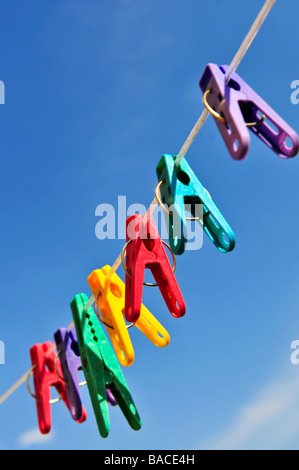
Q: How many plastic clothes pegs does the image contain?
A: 7